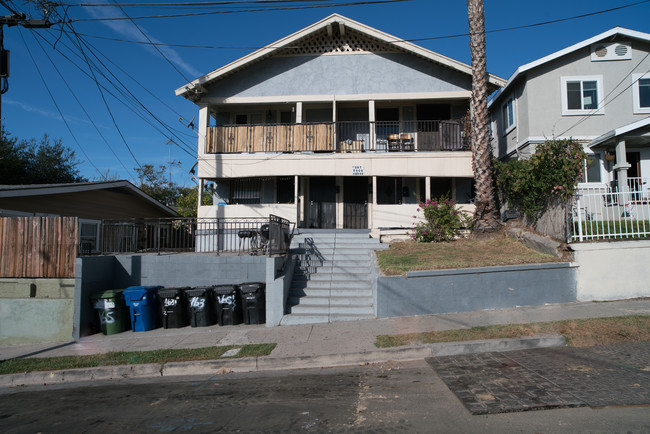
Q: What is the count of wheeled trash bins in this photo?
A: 6